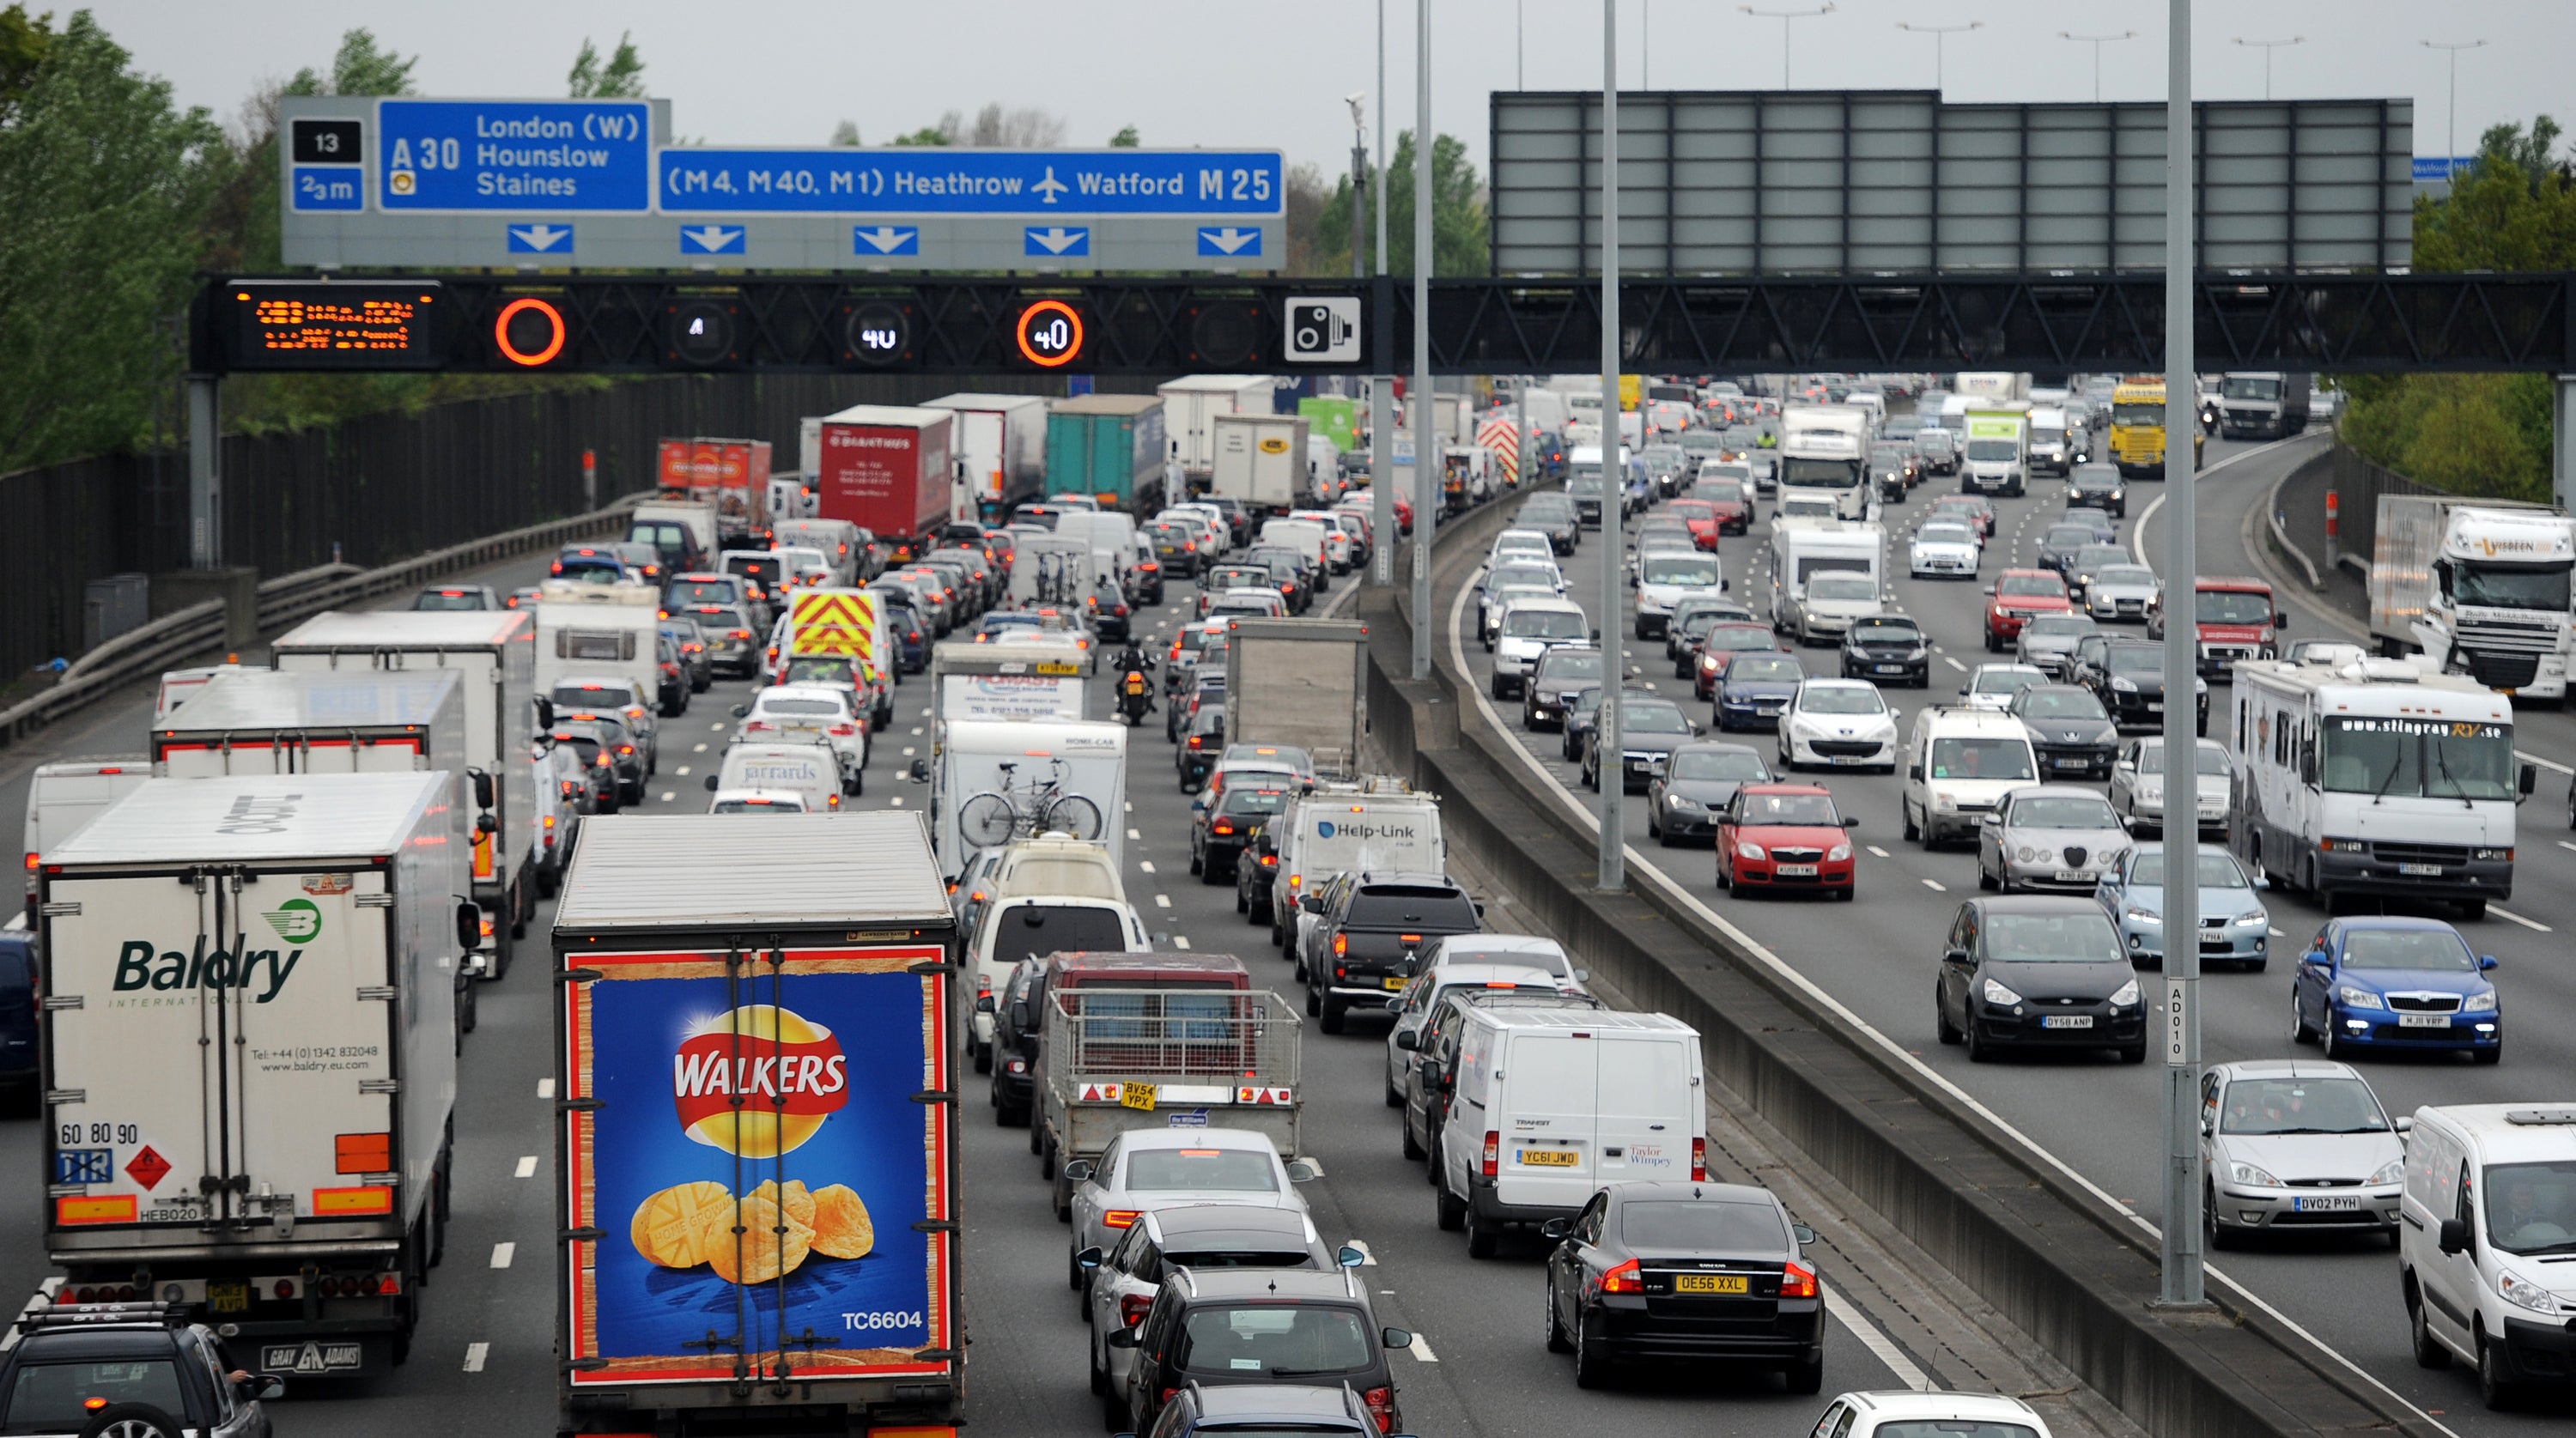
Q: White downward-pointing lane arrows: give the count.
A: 5